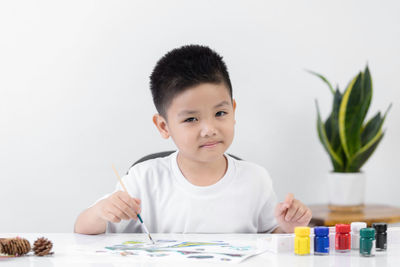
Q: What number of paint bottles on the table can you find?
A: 6